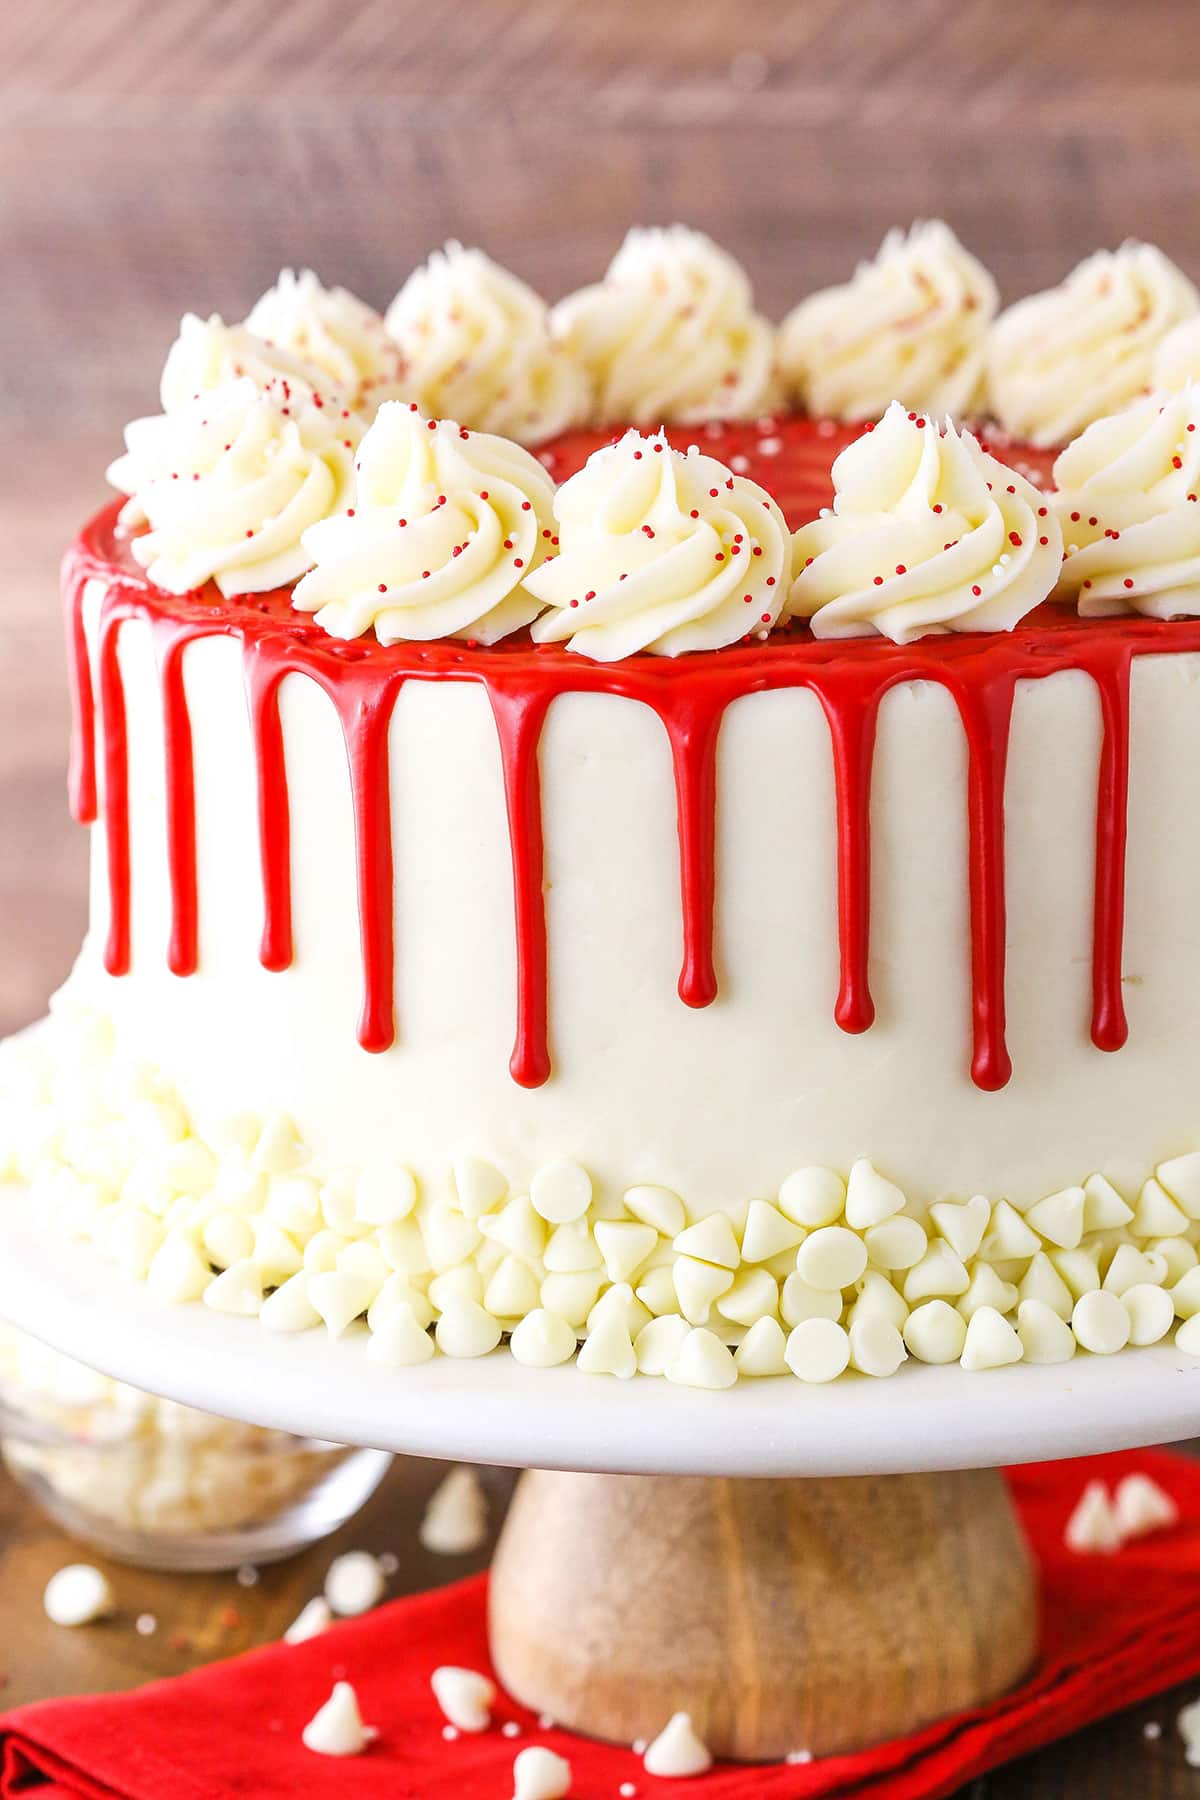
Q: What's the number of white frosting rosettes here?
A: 12